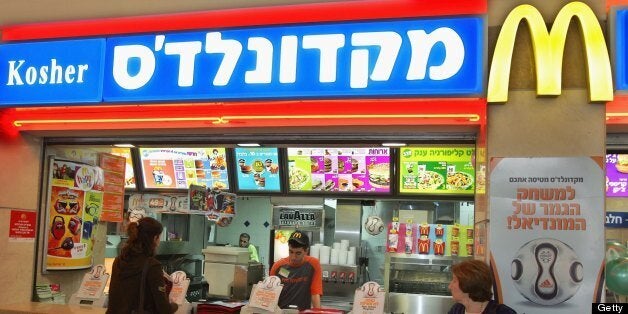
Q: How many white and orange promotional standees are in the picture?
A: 4